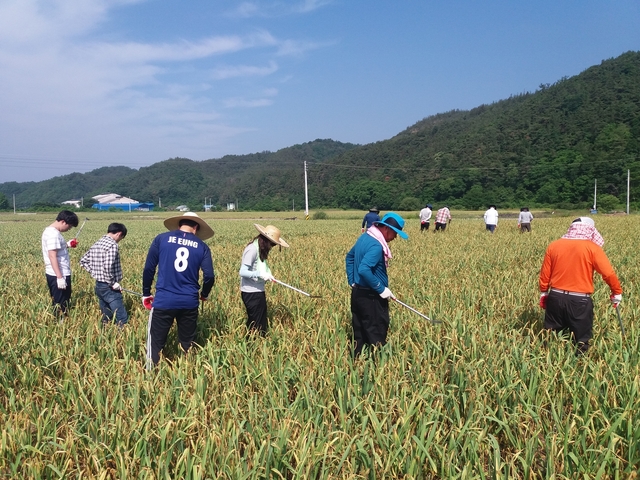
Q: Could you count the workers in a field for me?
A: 11